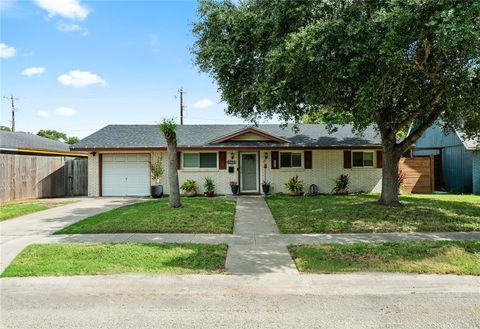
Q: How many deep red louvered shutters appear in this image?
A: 6